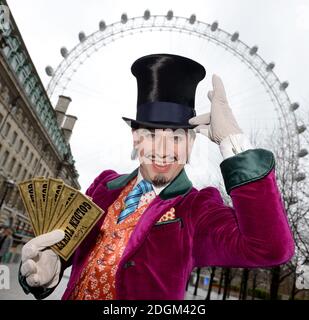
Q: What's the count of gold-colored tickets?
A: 5